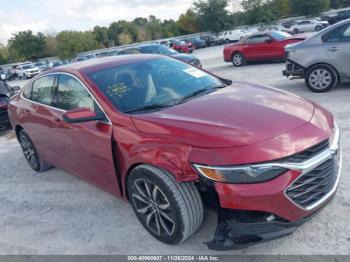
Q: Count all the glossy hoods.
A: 1